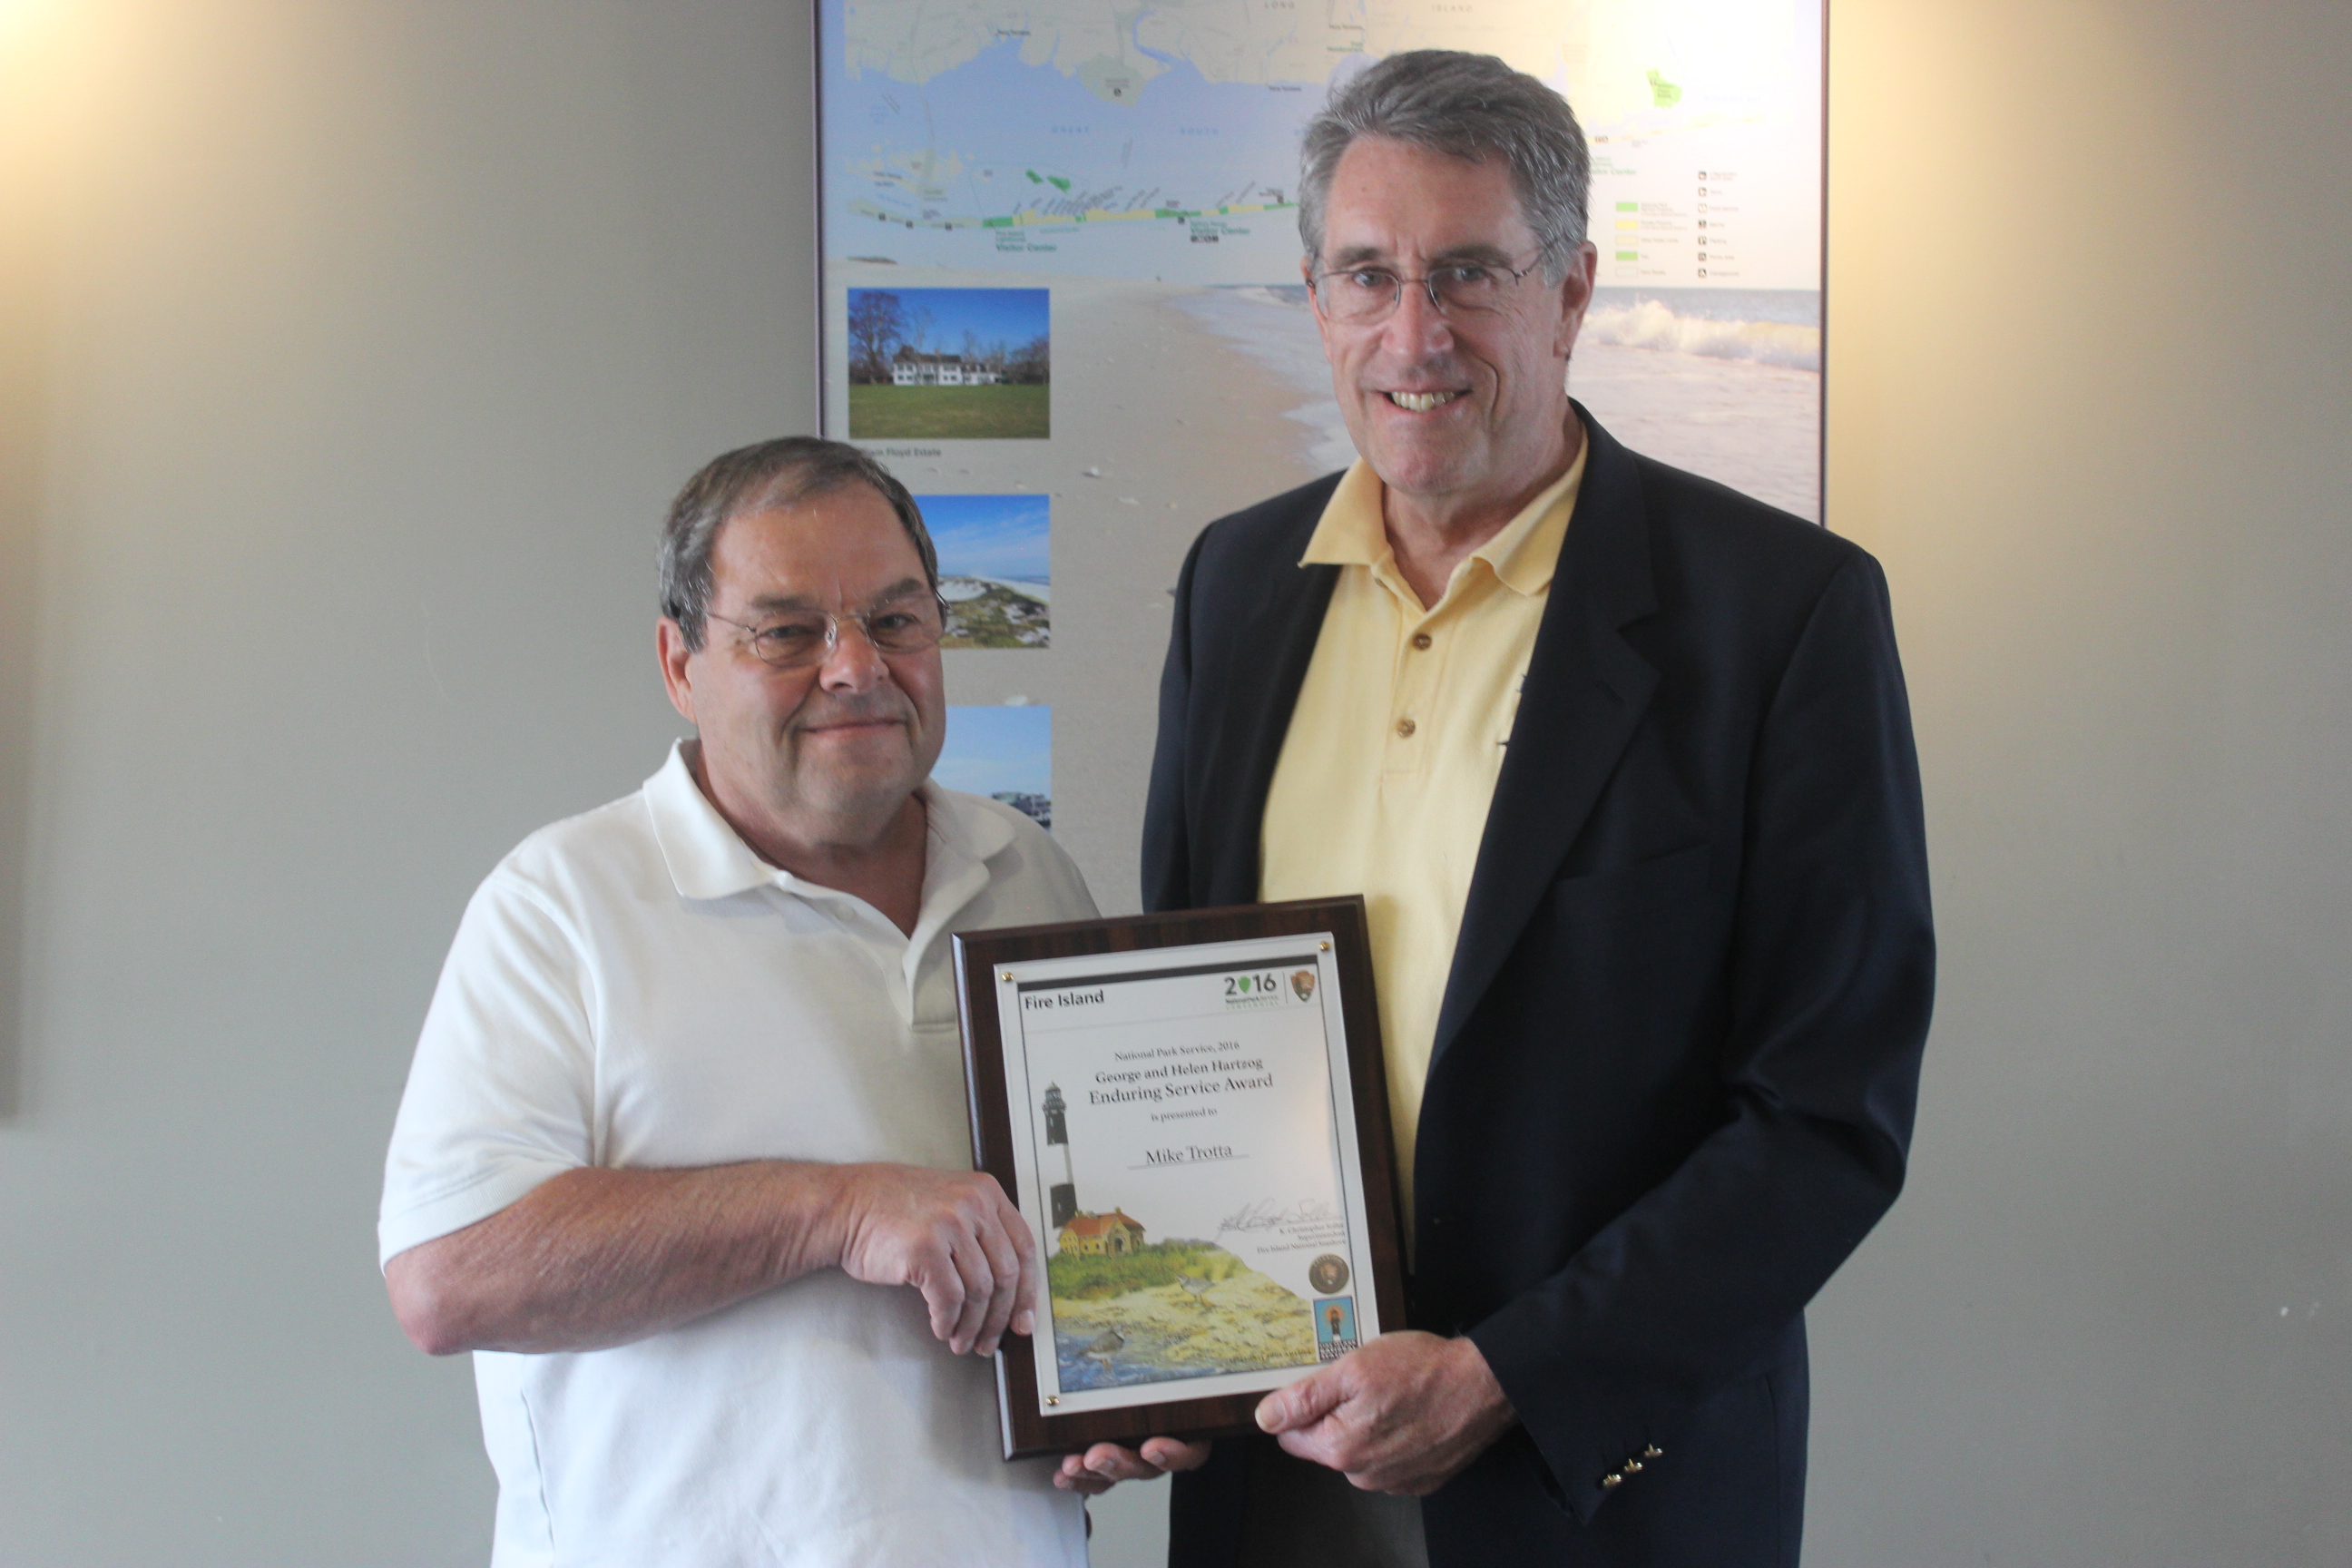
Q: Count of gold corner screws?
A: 3